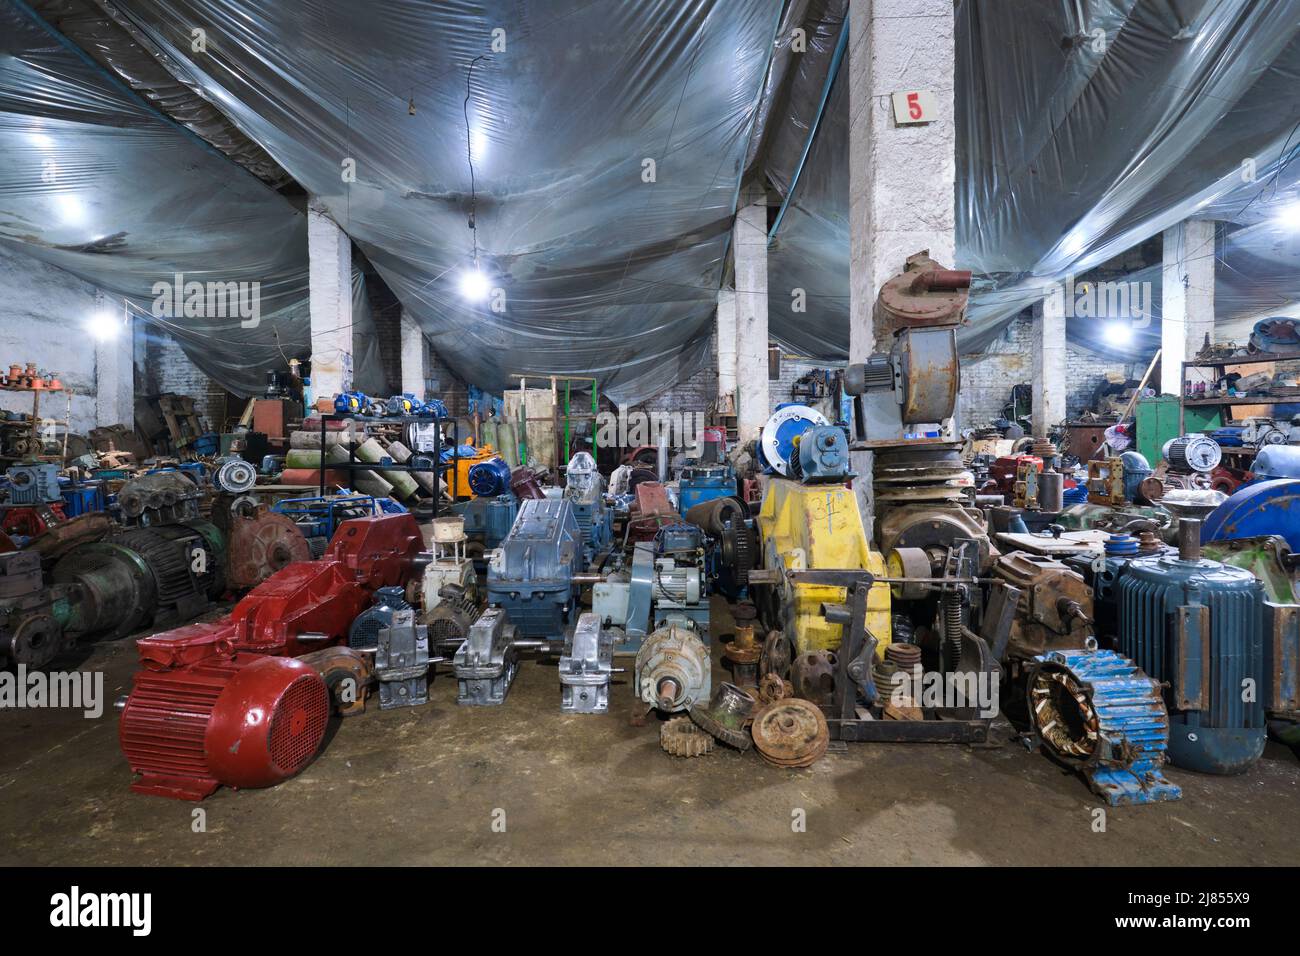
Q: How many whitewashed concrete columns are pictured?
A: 8